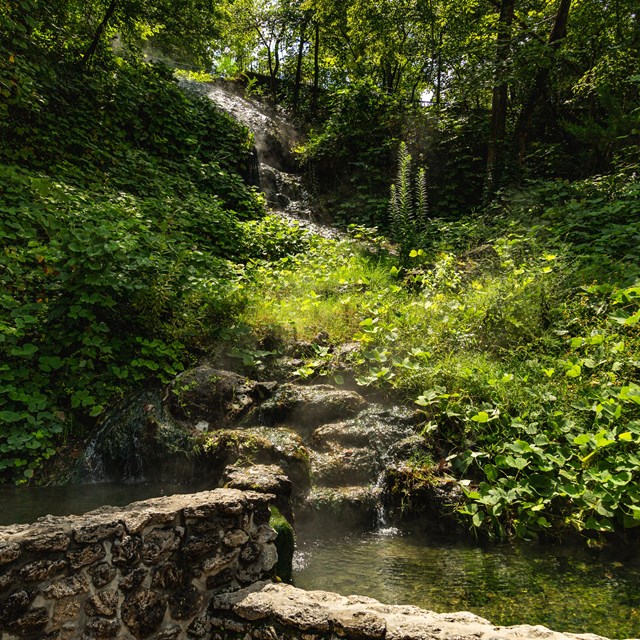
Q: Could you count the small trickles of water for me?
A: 3